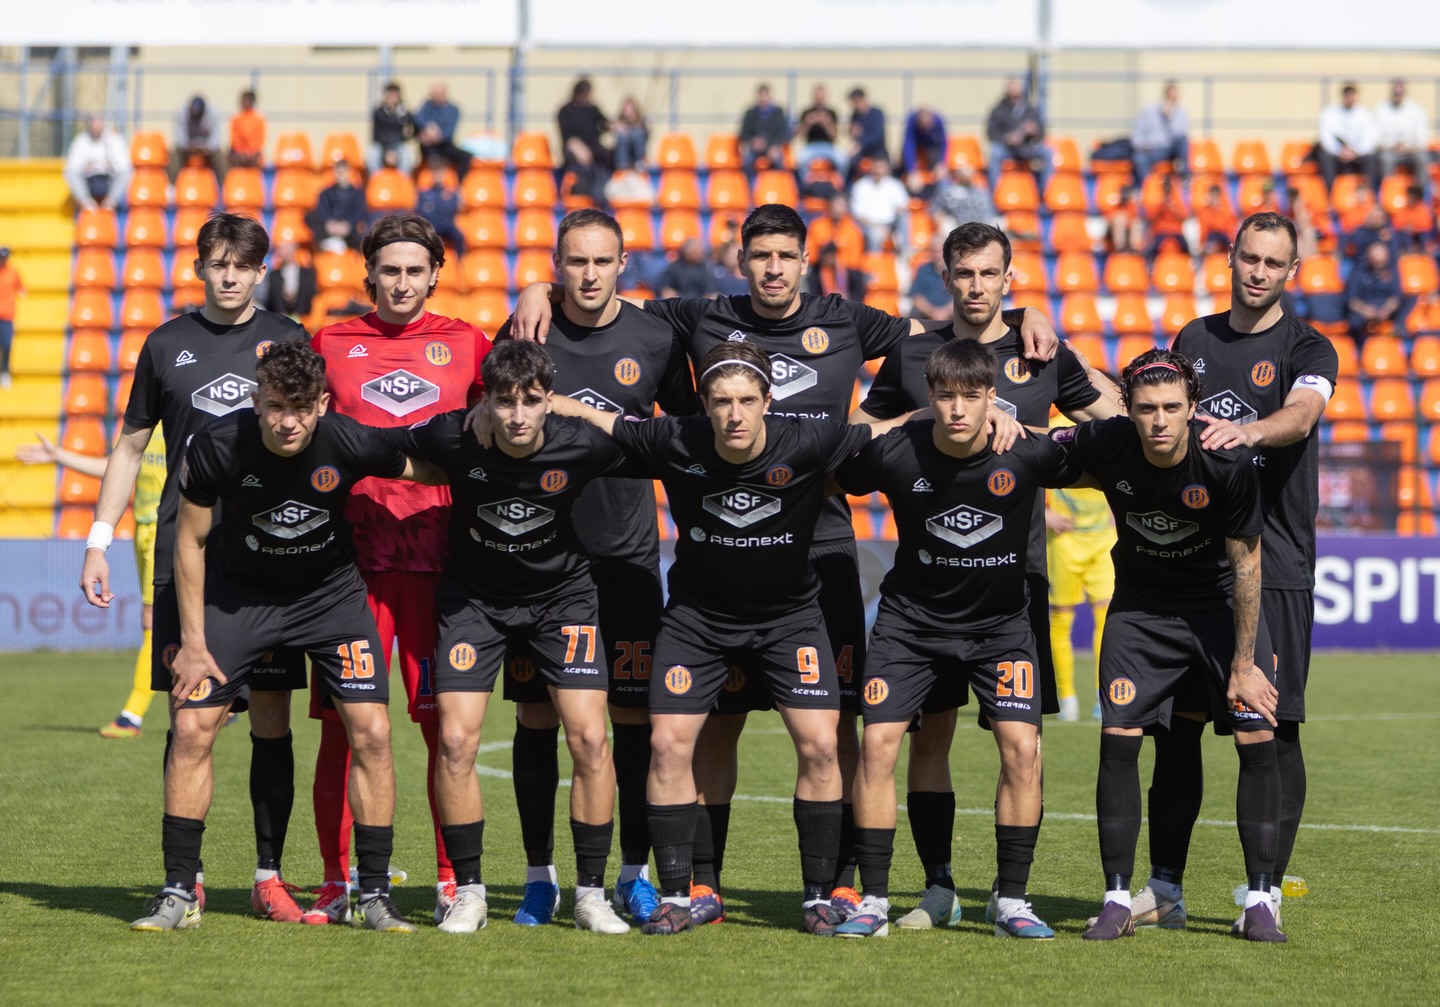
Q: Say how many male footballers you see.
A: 11